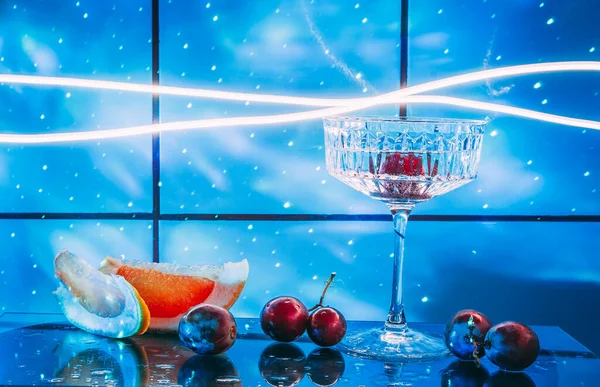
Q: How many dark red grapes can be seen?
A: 5